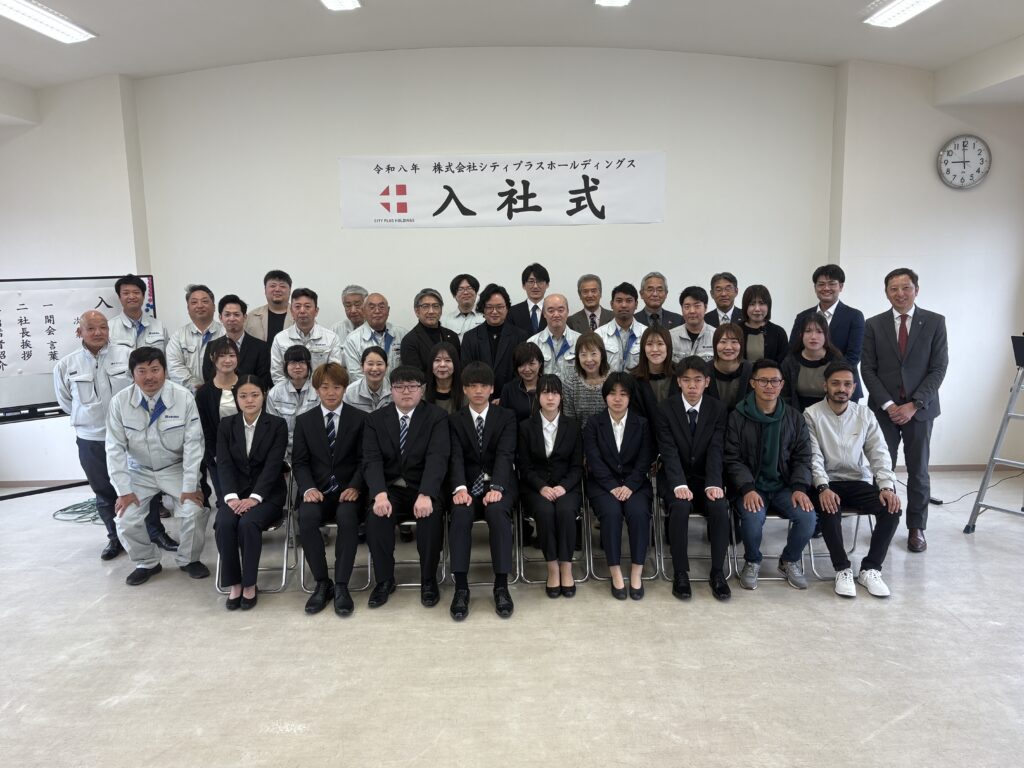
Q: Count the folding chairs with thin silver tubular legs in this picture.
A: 9